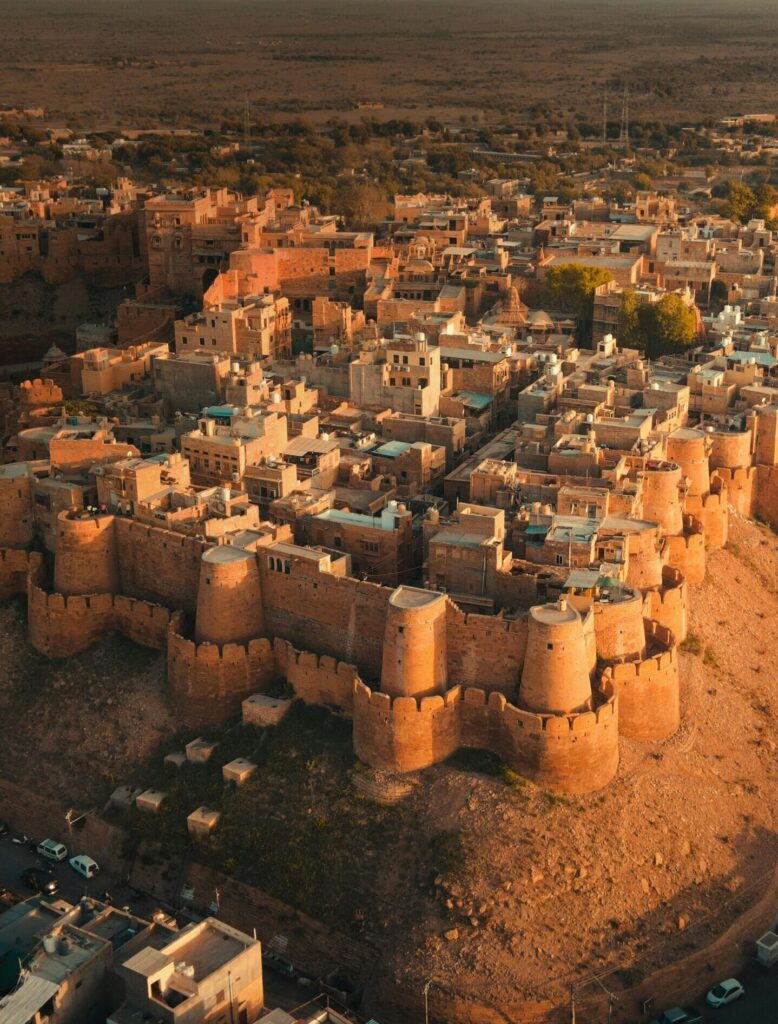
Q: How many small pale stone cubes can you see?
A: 7